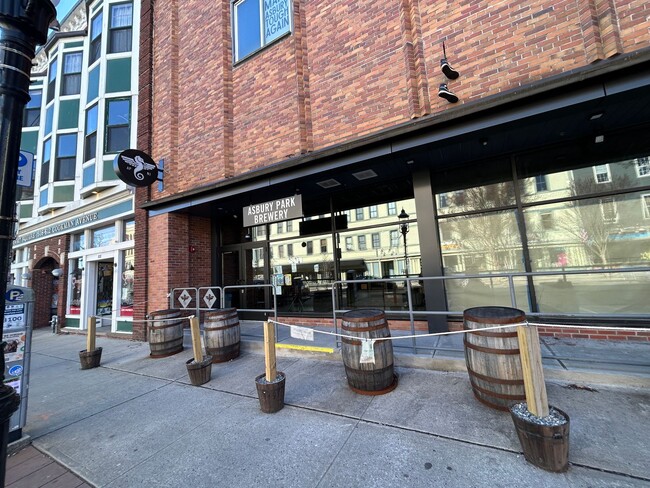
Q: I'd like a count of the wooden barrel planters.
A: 4